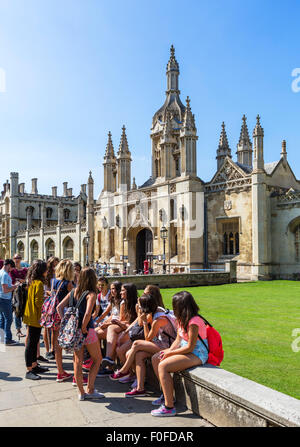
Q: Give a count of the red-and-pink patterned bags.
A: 1